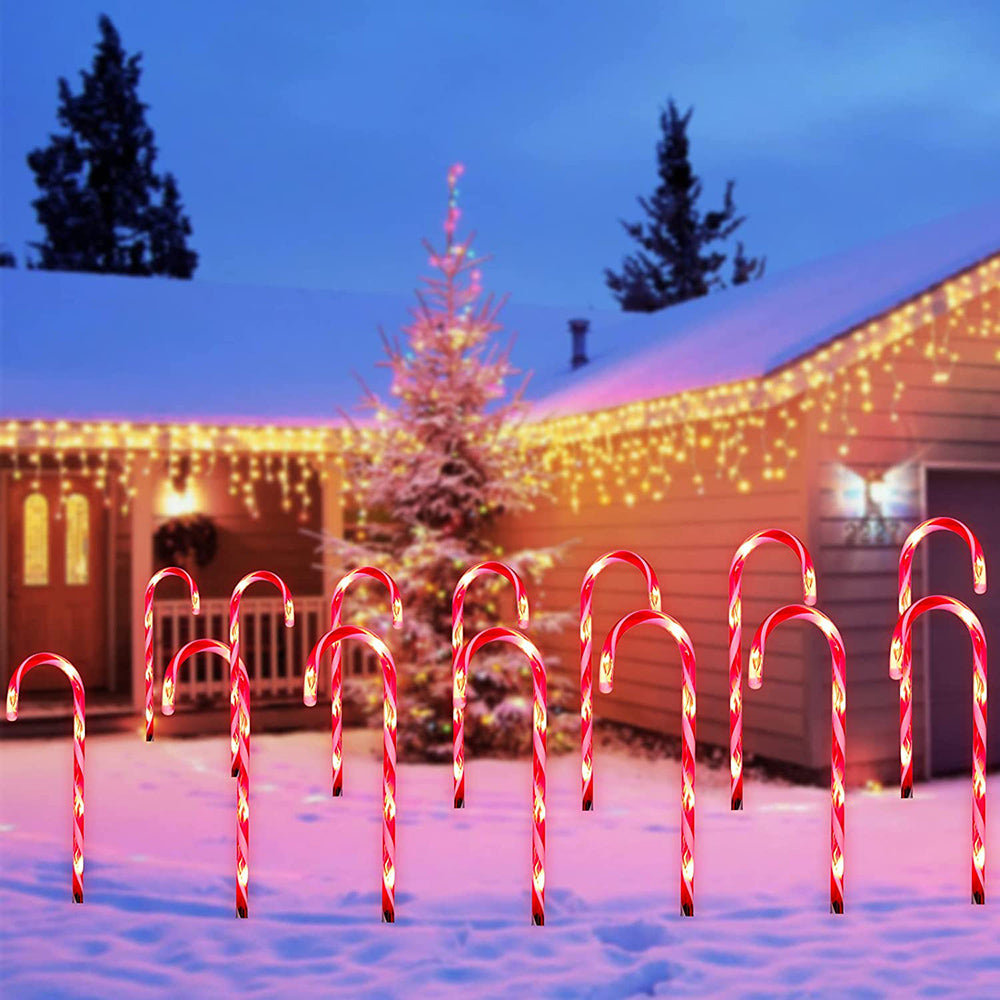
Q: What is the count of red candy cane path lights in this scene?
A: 14